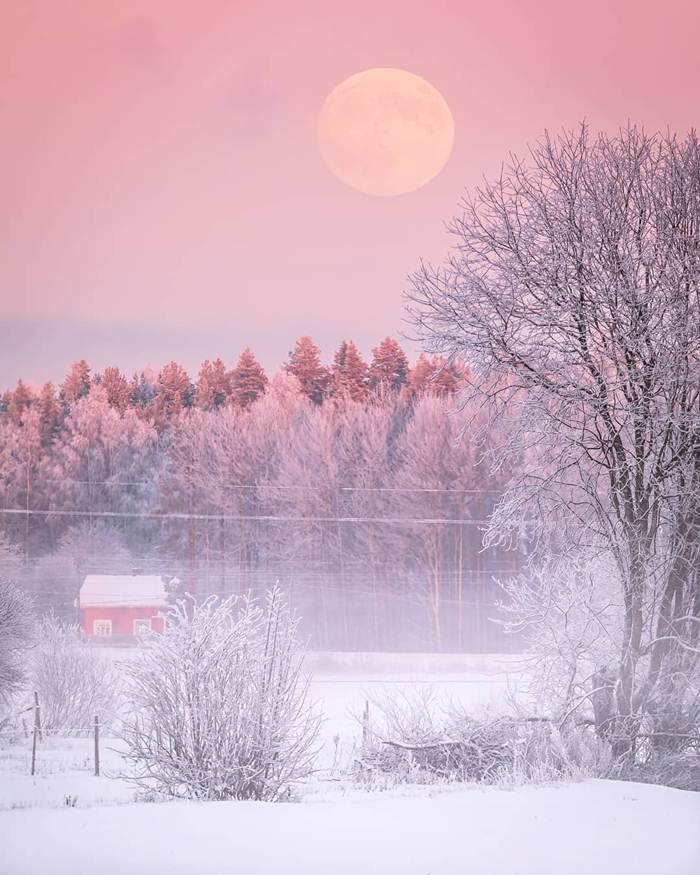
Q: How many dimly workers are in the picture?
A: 0